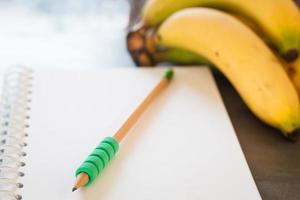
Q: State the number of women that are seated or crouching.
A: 0